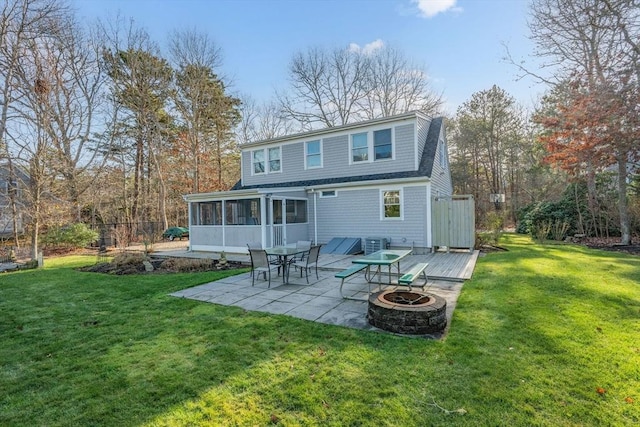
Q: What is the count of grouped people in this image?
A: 0